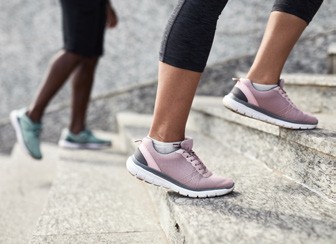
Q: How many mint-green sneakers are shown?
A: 2